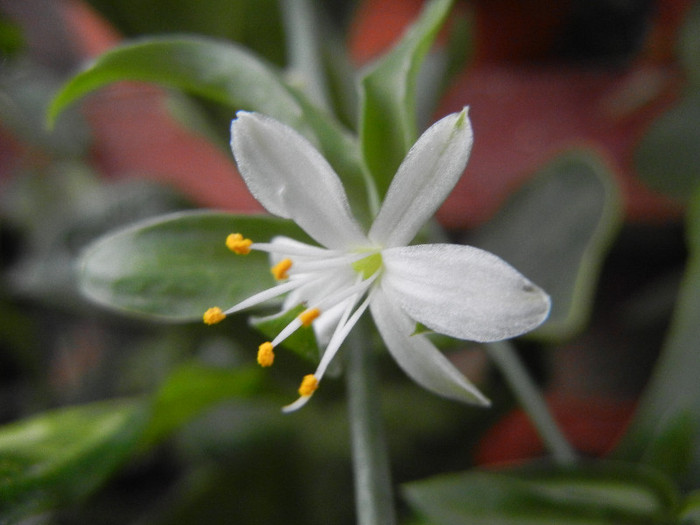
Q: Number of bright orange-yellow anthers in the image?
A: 6